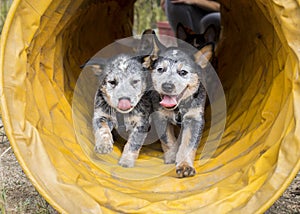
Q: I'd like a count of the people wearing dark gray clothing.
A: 1